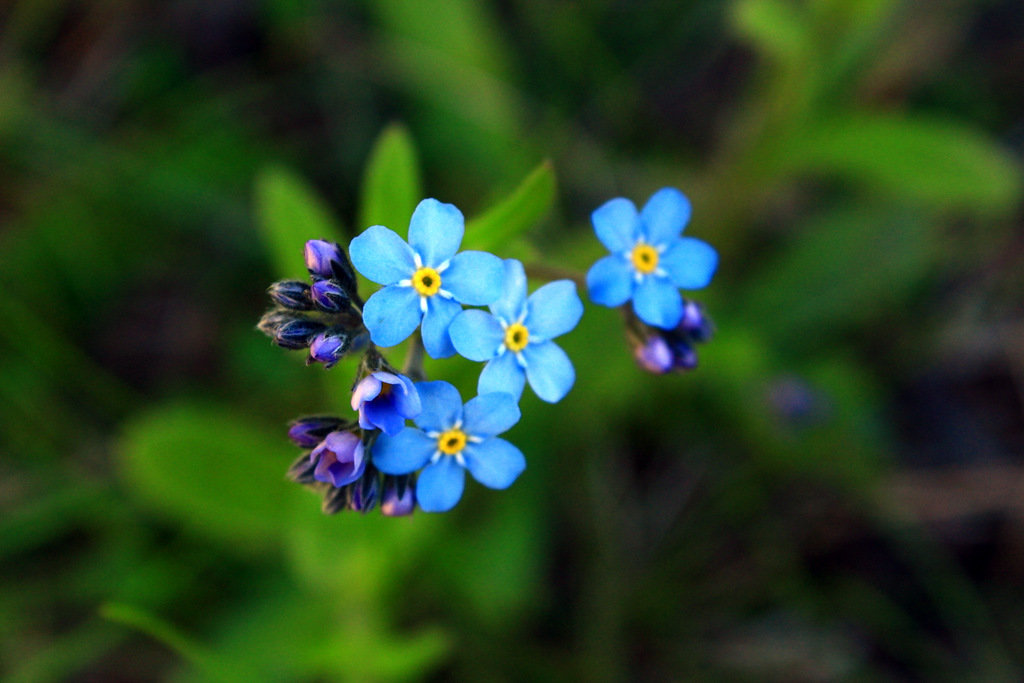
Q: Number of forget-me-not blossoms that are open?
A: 4